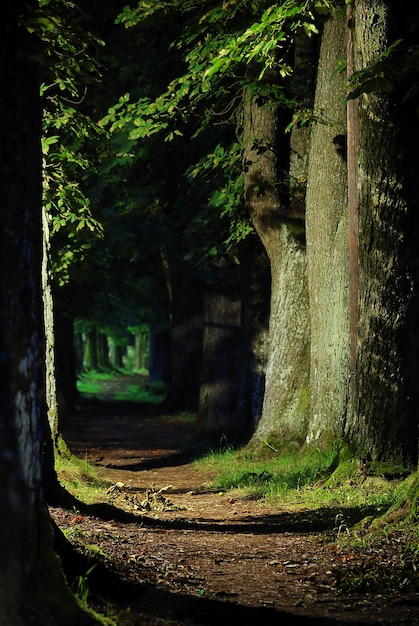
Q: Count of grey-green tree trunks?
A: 3